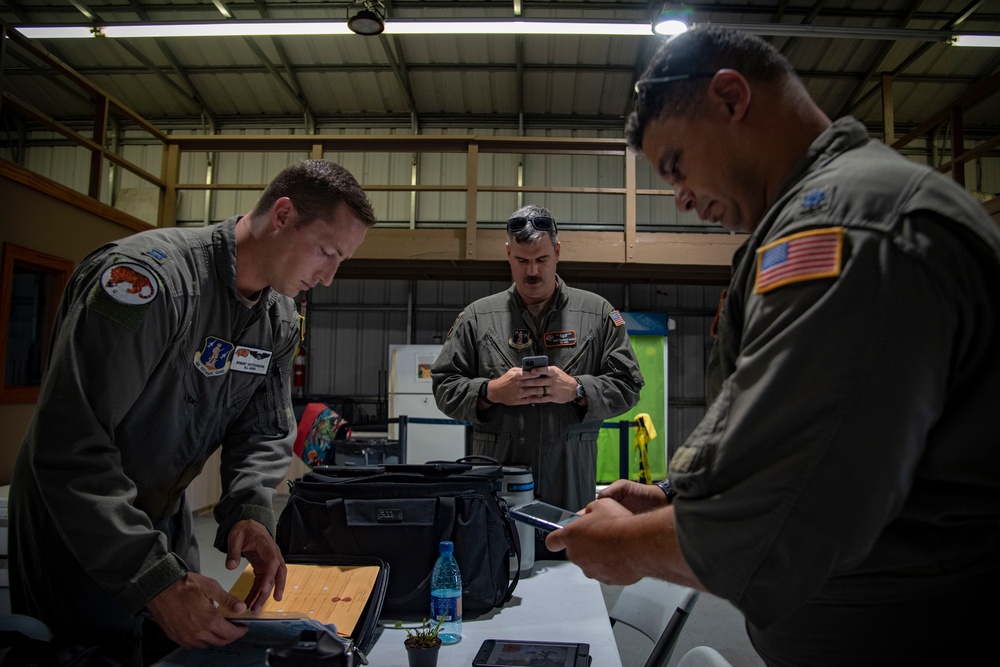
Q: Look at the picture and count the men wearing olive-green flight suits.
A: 3